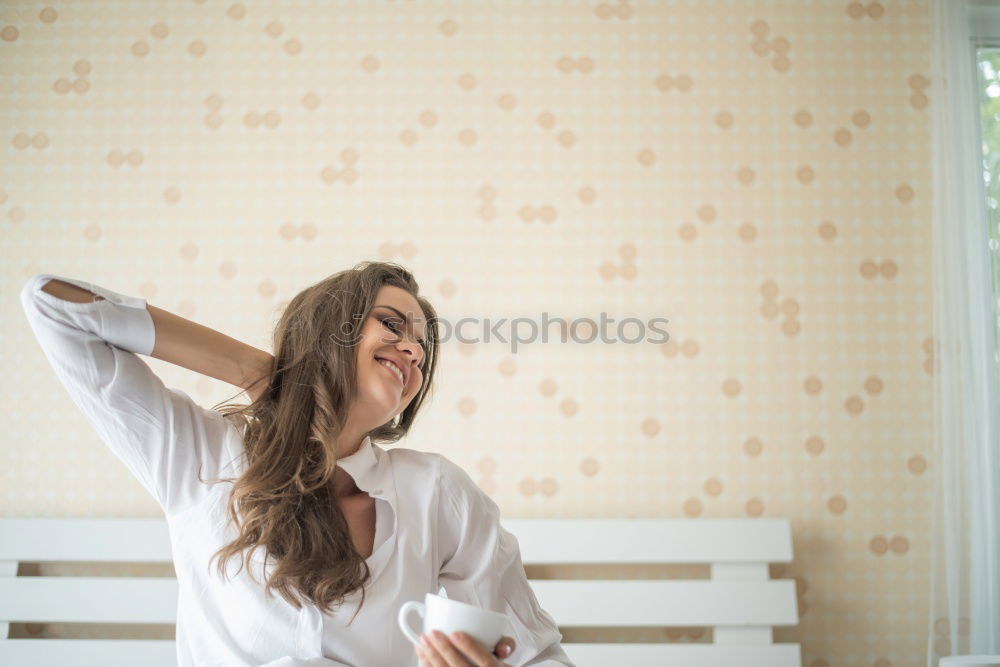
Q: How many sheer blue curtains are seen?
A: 1